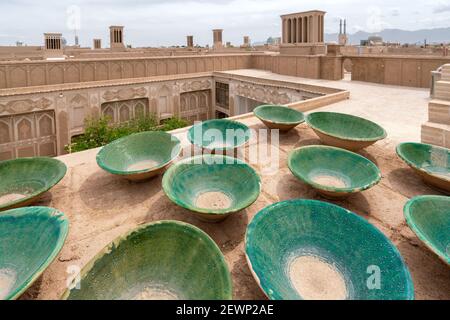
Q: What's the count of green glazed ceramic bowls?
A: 12